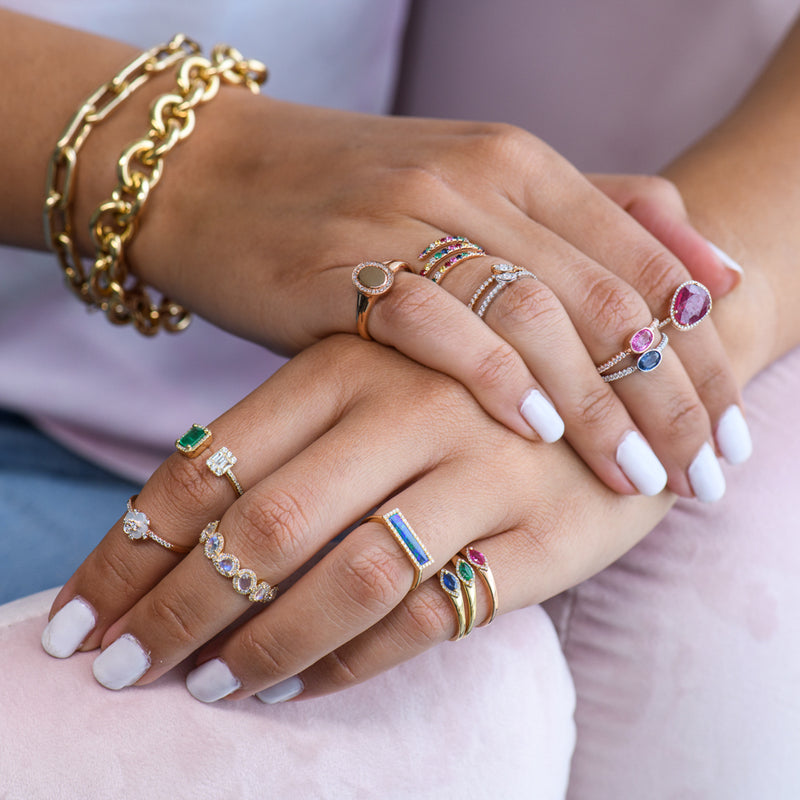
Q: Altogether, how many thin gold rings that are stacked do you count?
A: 3